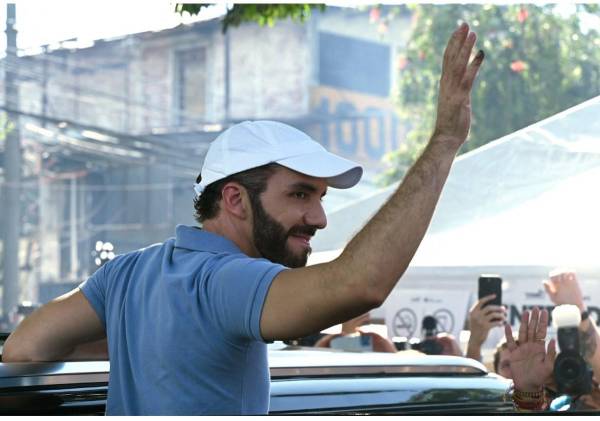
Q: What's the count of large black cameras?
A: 1